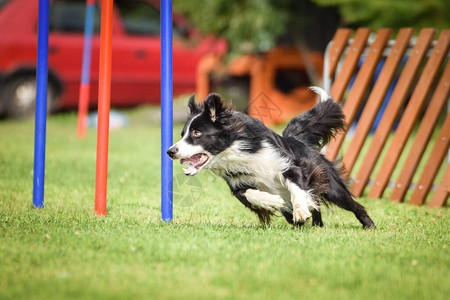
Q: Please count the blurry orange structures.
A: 1